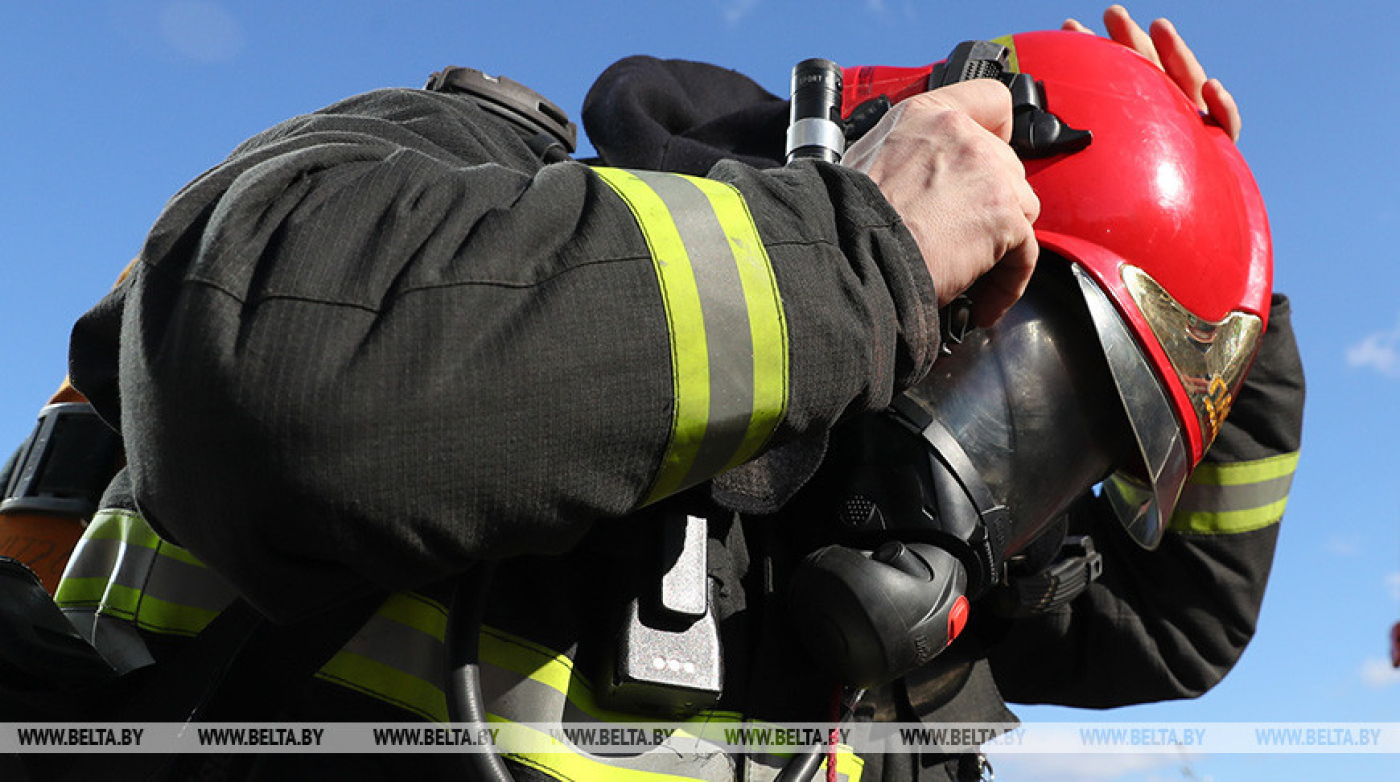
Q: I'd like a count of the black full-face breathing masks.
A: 1